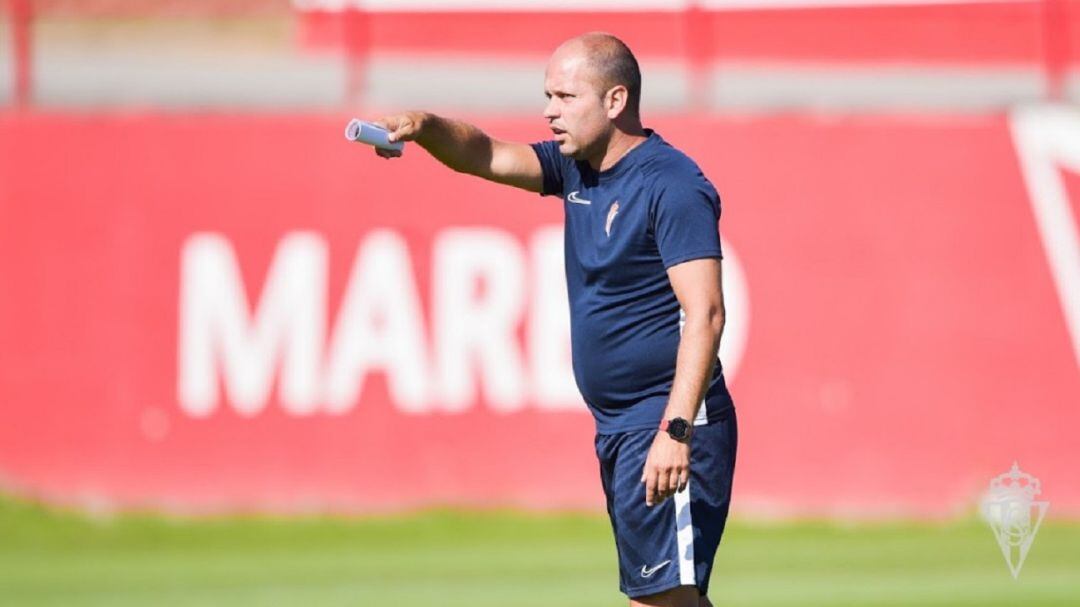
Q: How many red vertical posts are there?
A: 4